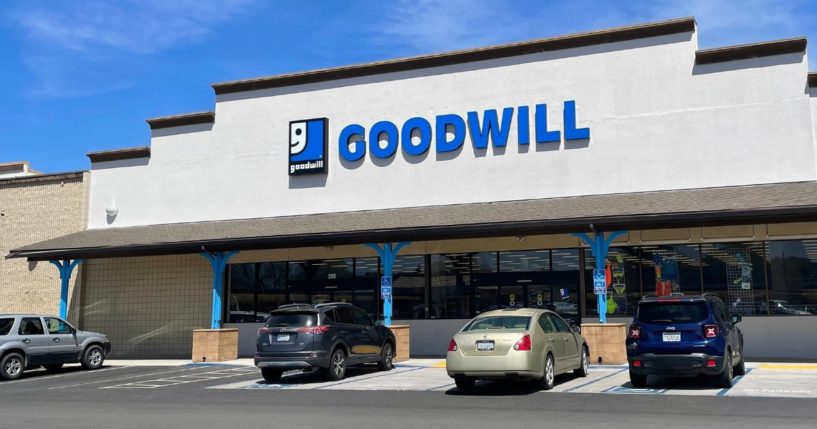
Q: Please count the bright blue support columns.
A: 4